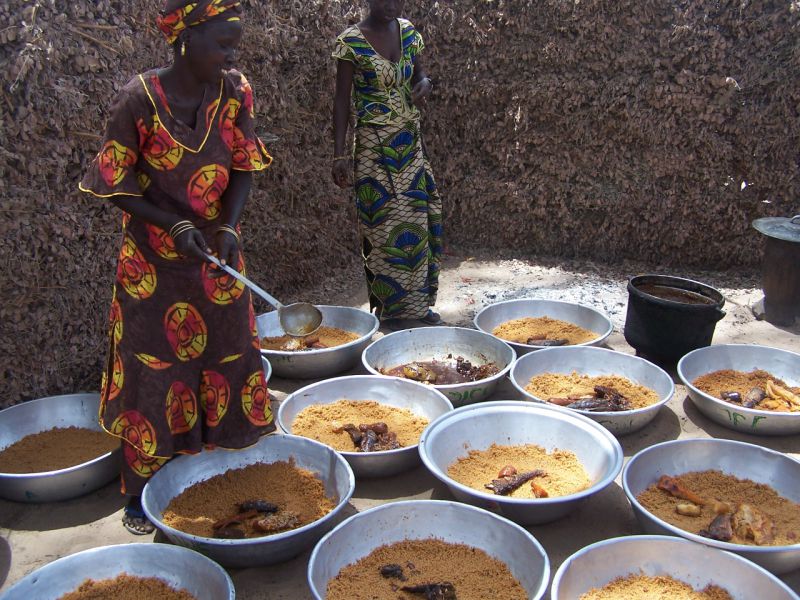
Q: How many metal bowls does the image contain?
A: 14